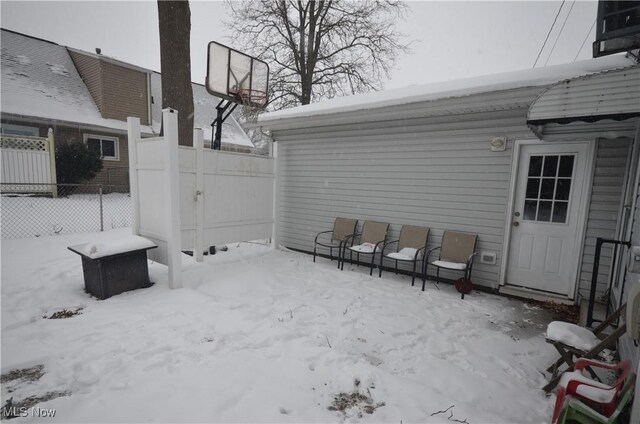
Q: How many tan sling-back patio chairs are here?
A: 4